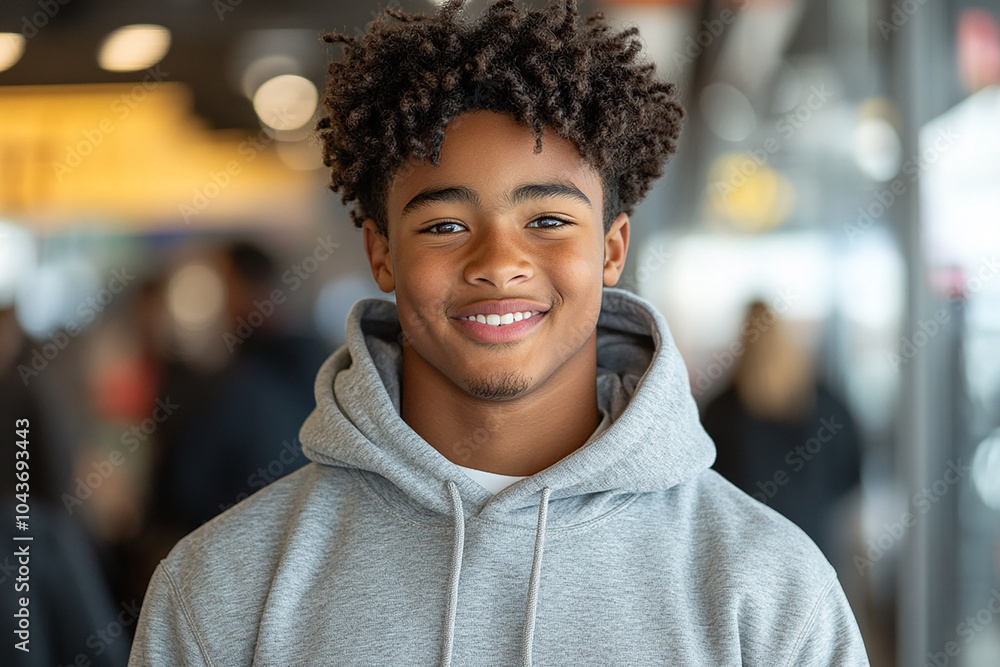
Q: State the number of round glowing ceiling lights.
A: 3